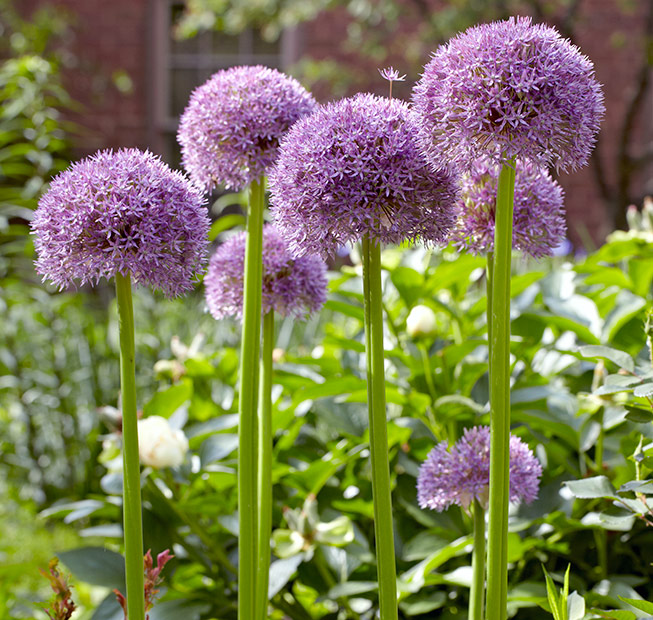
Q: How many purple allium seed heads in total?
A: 7